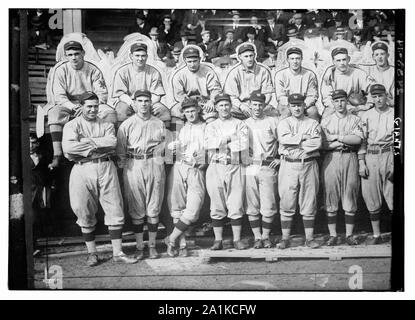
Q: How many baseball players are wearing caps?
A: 15